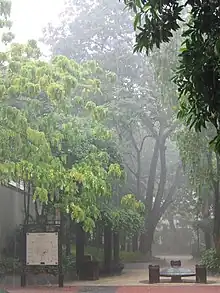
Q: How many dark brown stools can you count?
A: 3